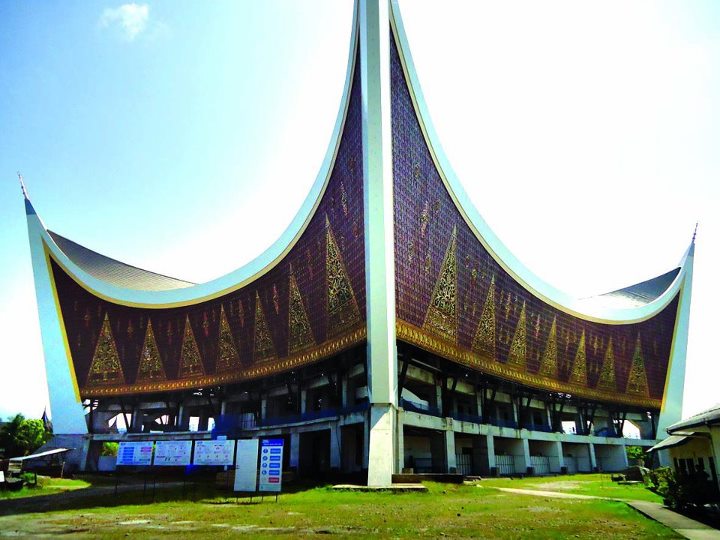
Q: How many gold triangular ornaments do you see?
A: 14